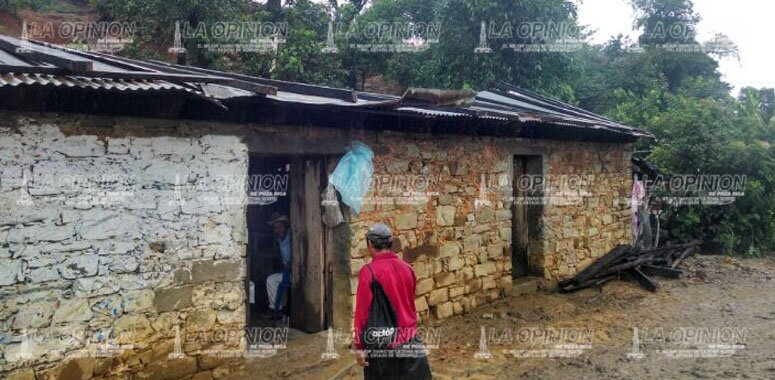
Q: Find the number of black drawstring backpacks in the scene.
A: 1